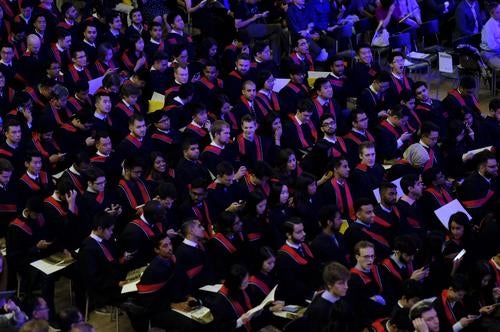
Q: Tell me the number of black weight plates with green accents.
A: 0